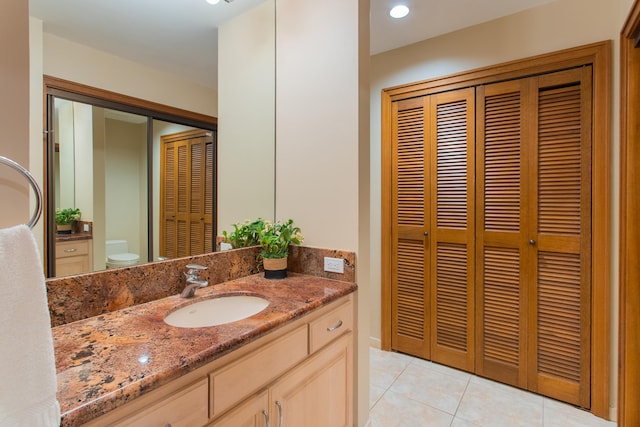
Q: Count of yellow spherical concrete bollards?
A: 0